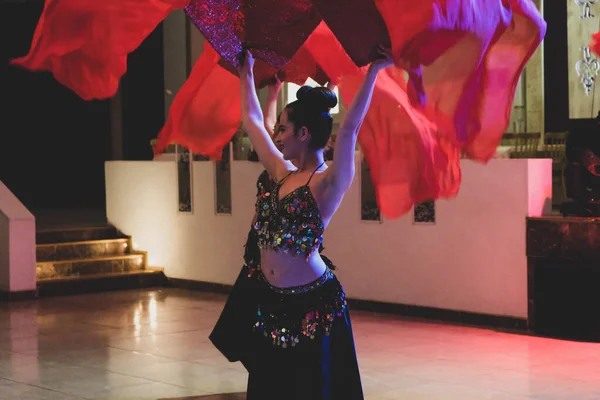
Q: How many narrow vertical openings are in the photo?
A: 4